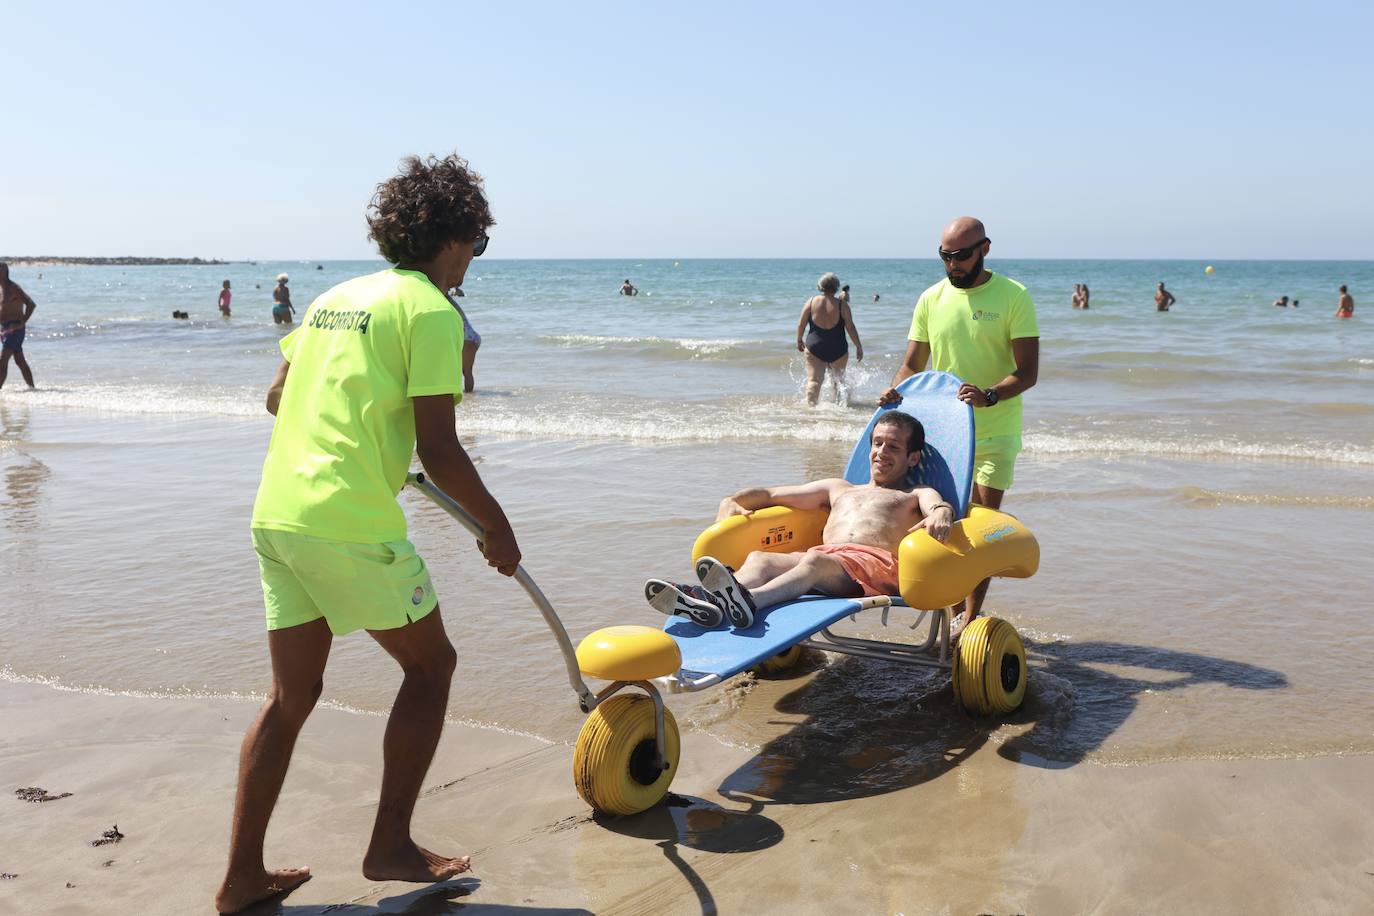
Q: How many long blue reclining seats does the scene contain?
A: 1